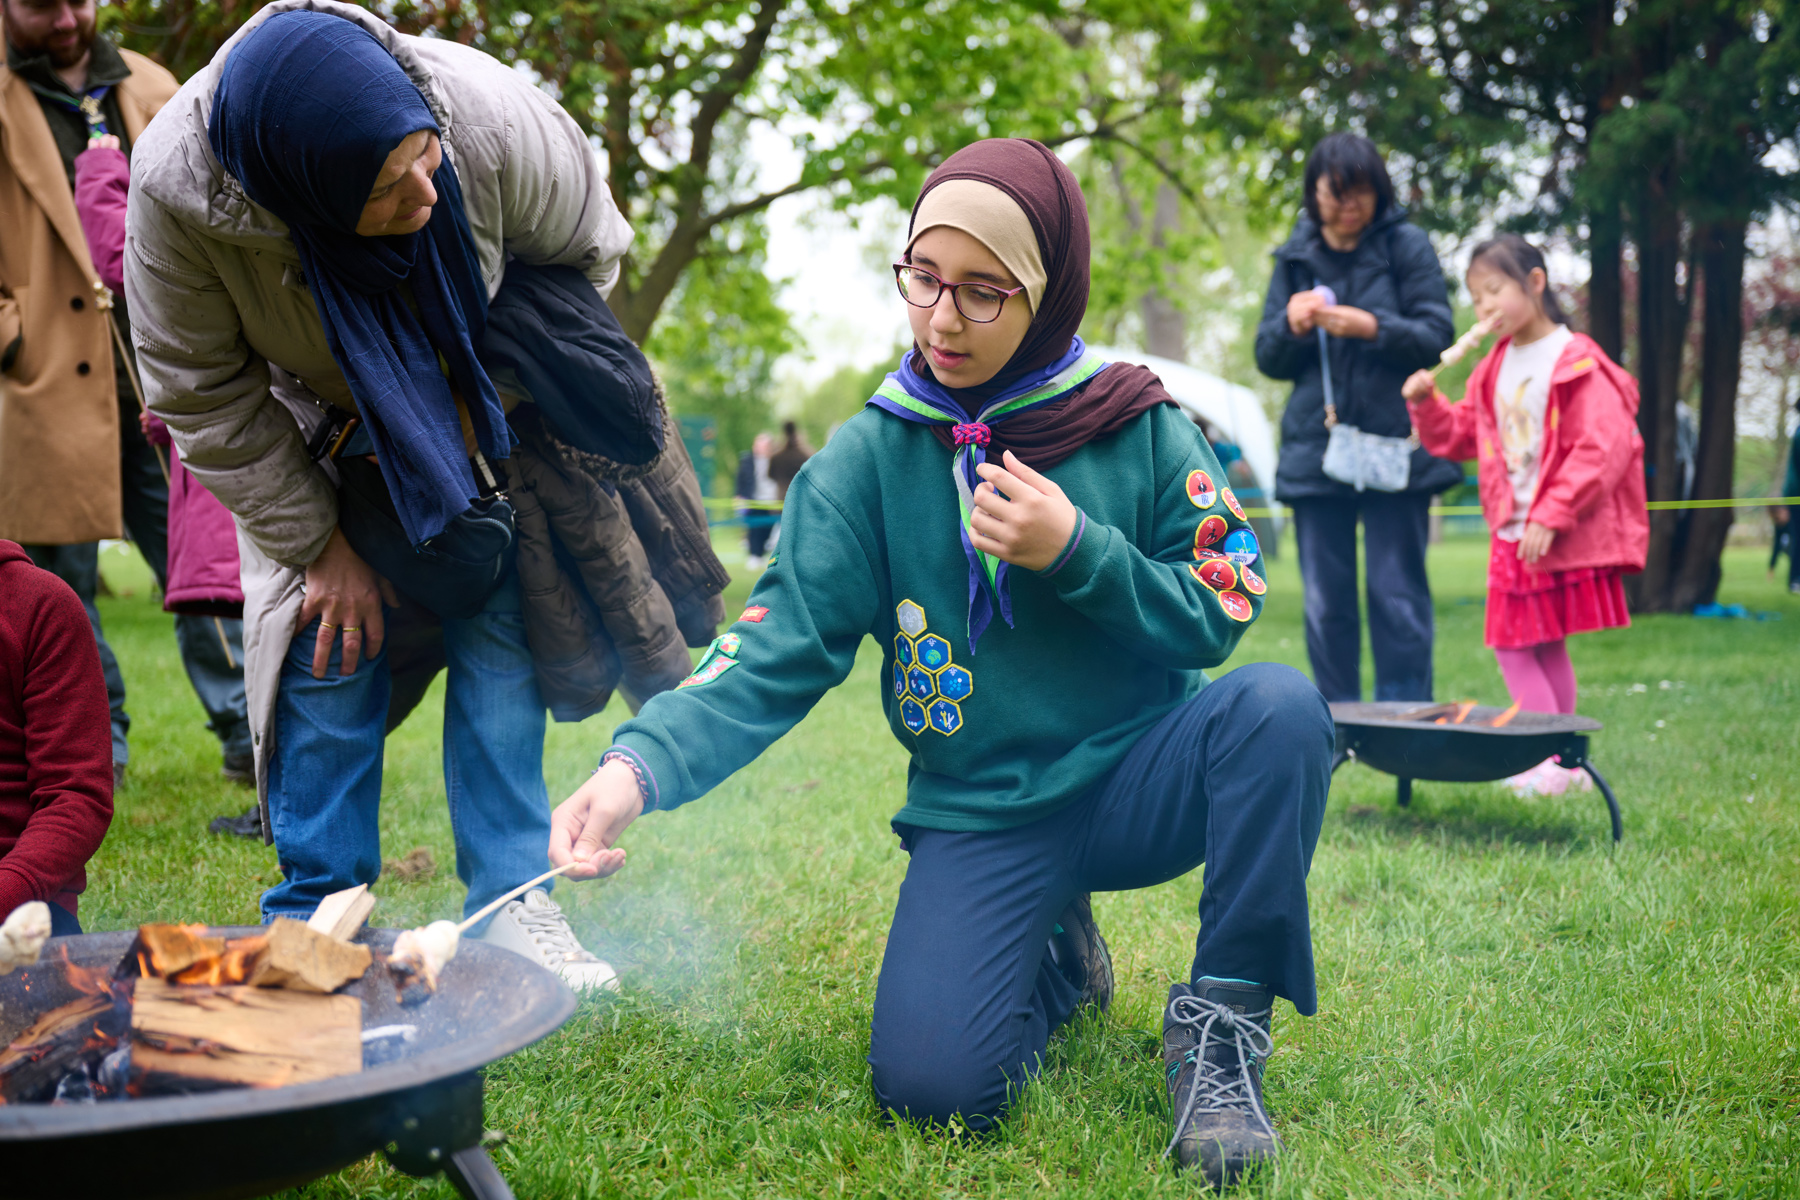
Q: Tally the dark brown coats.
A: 1